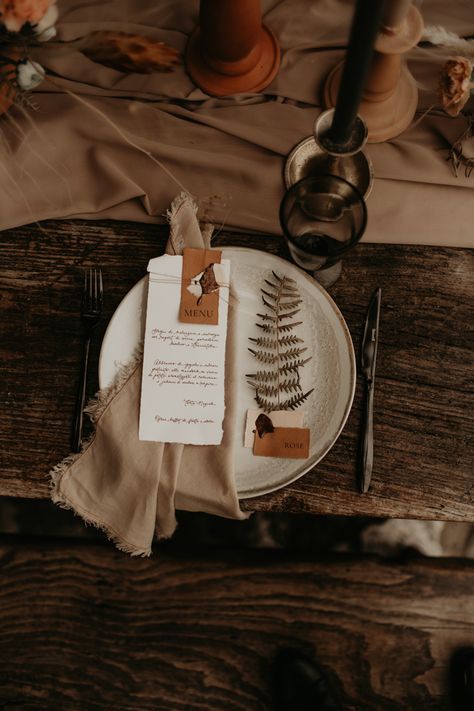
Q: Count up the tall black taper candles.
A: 1